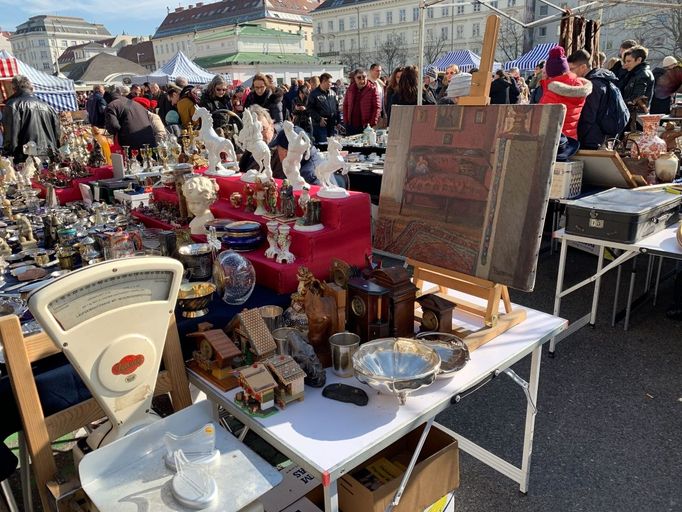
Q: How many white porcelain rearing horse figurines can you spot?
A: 4